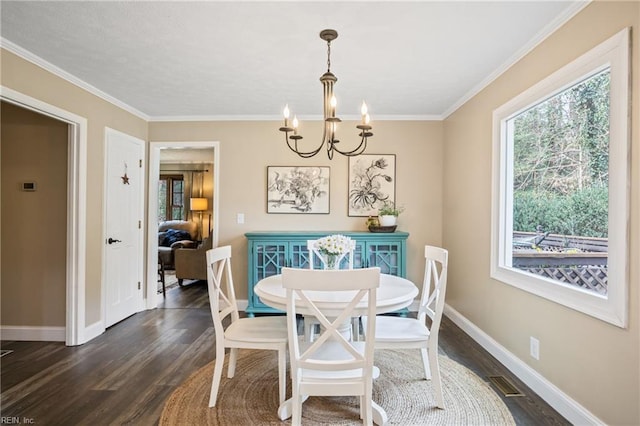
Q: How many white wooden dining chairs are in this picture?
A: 4